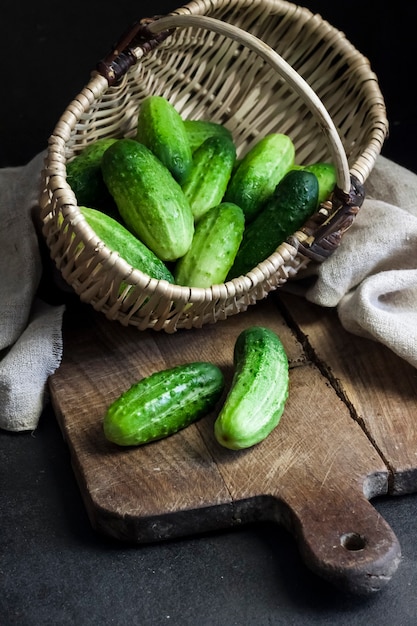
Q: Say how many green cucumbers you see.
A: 12